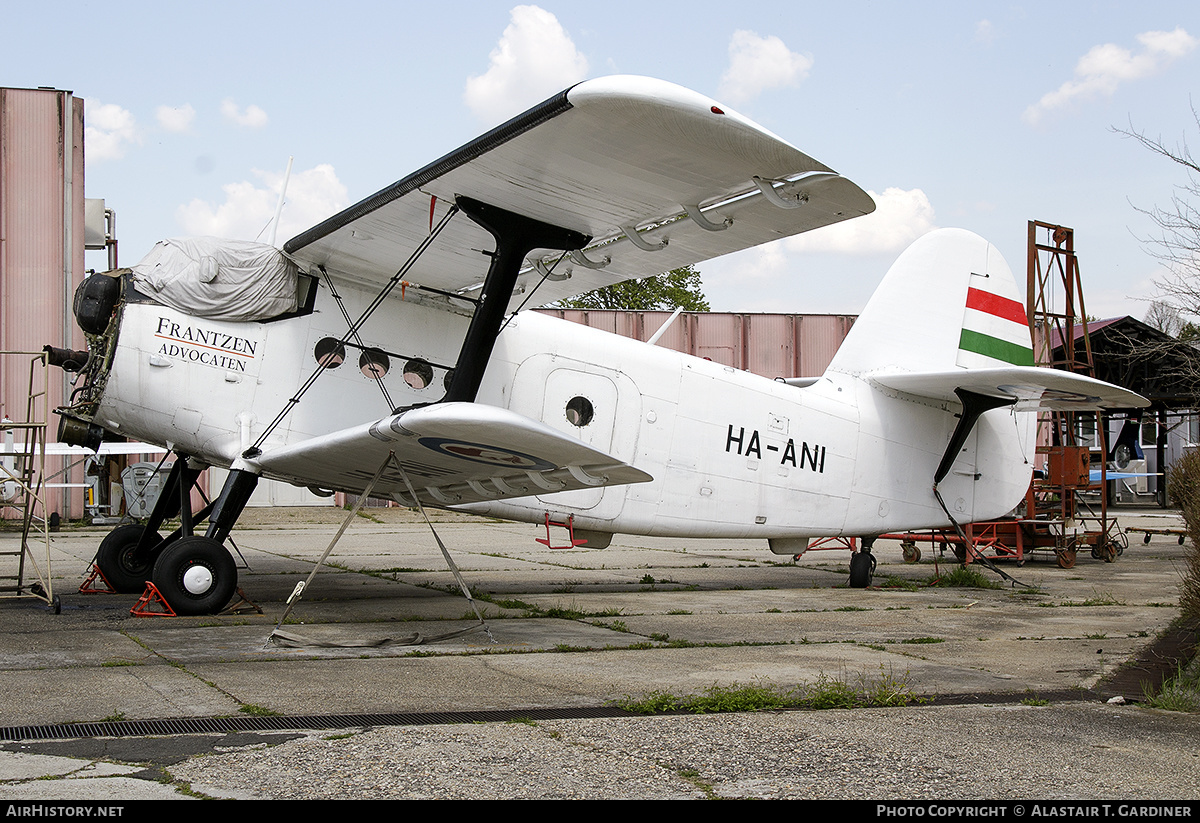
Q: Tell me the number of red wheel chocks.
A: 2